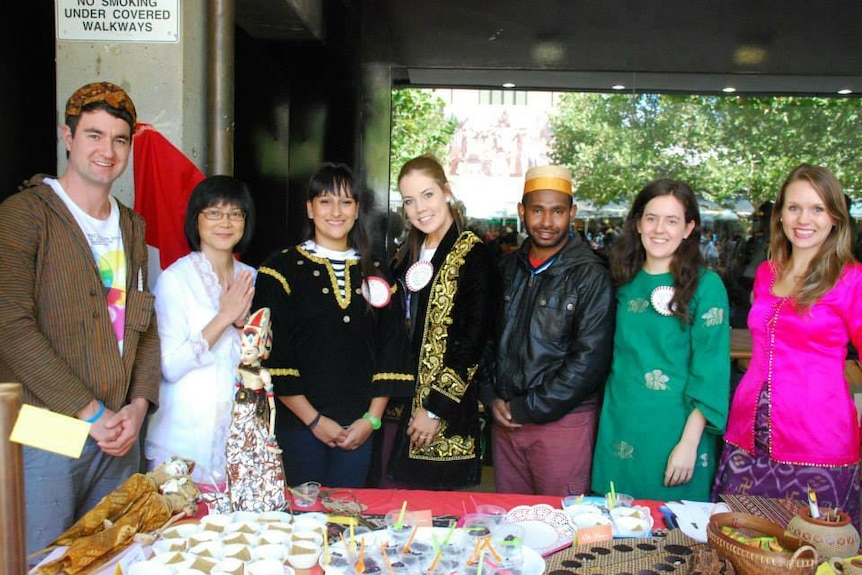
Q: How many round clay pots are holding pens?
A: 1